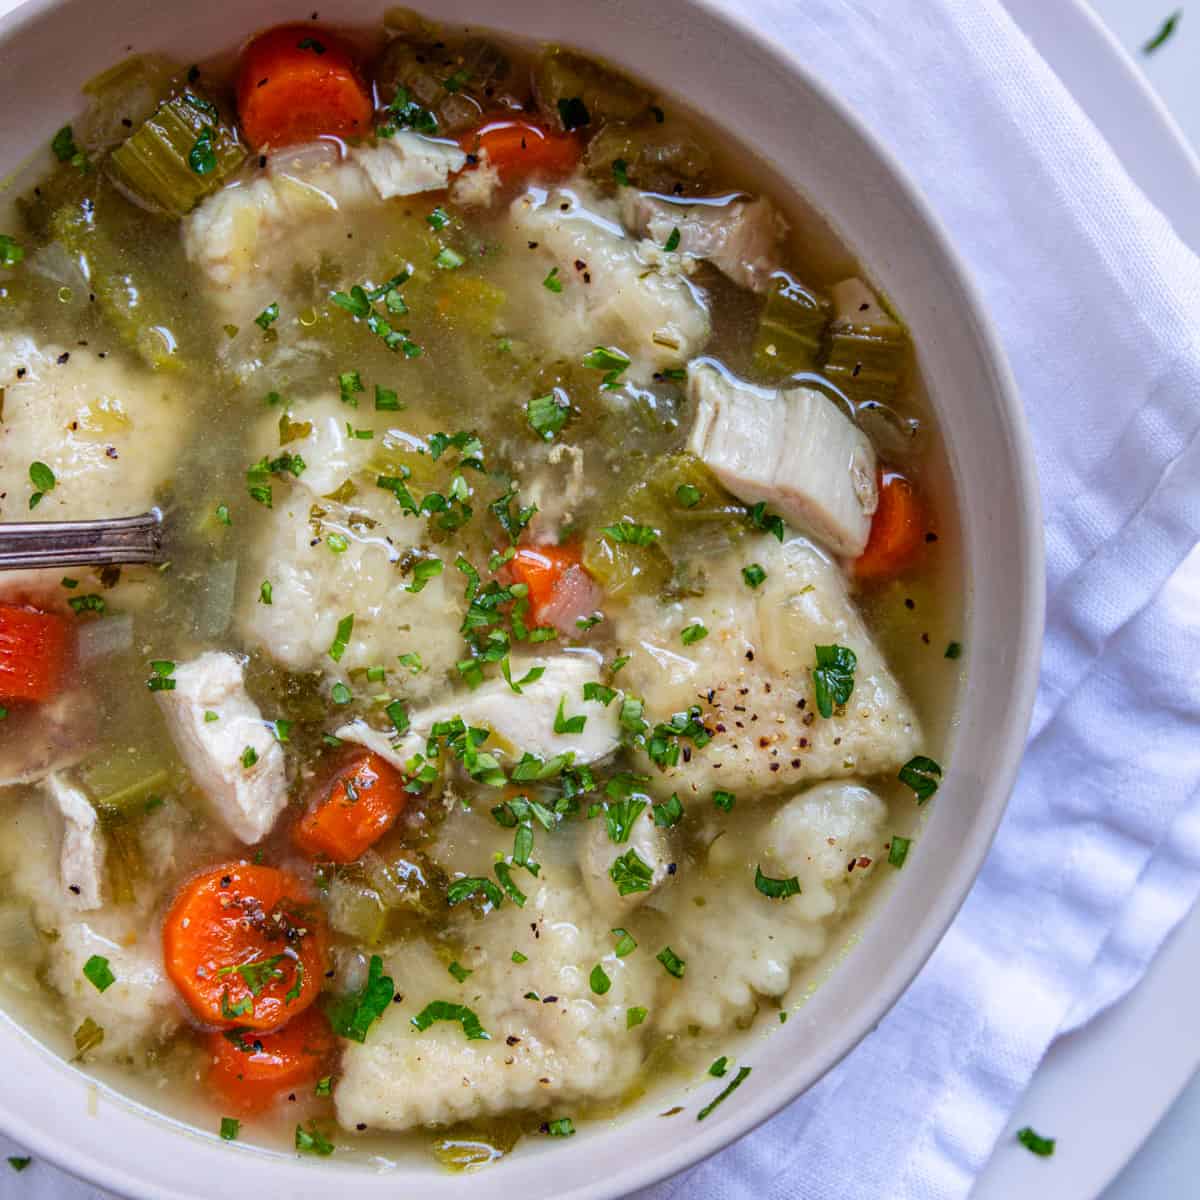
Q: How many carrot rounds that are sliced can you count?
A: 8